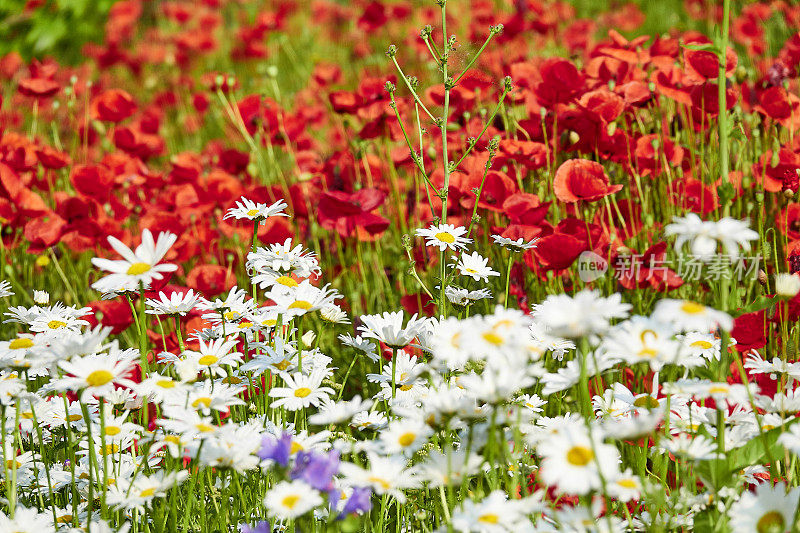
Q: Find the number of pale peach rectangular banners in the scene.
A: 0